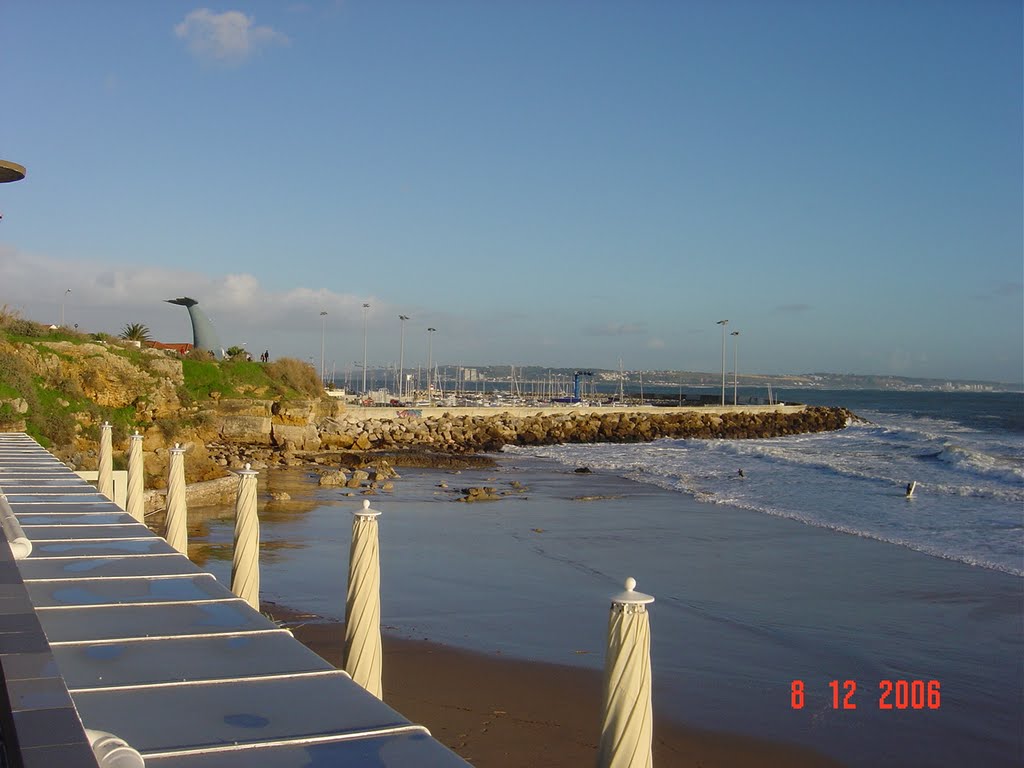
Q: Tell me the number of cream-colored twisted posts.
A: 6